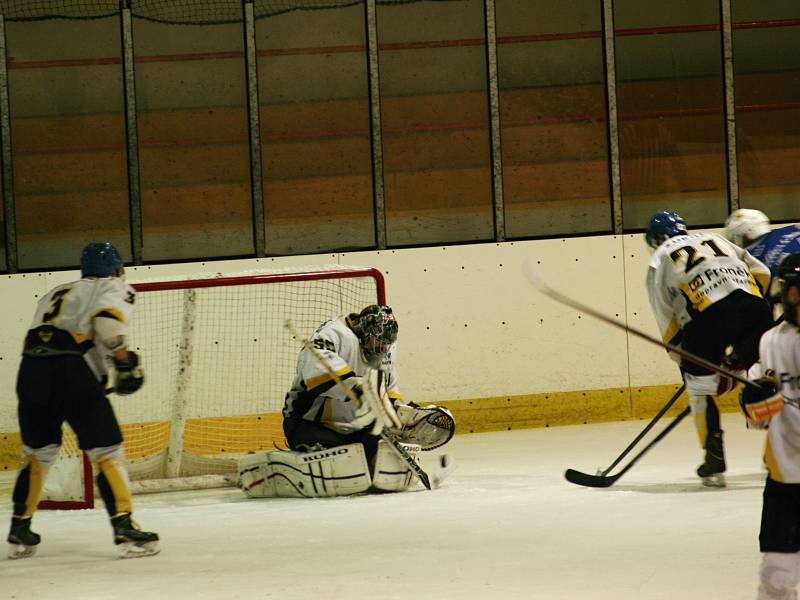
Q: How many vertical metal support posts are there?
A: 7